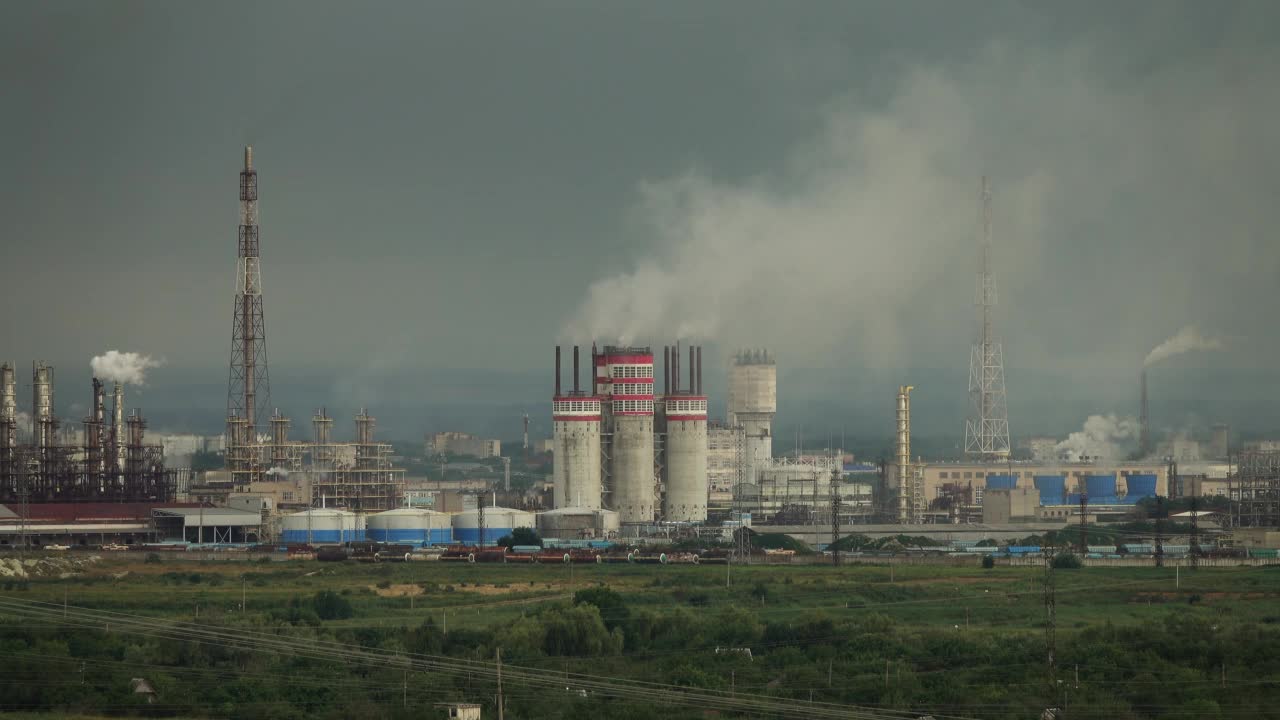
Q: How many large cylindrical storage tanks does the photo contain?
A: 4